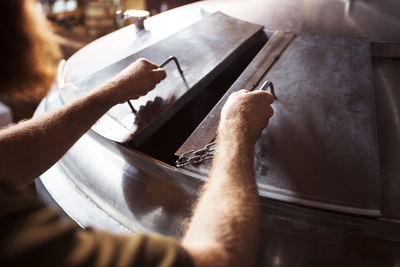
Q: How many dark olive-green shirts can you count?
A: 1